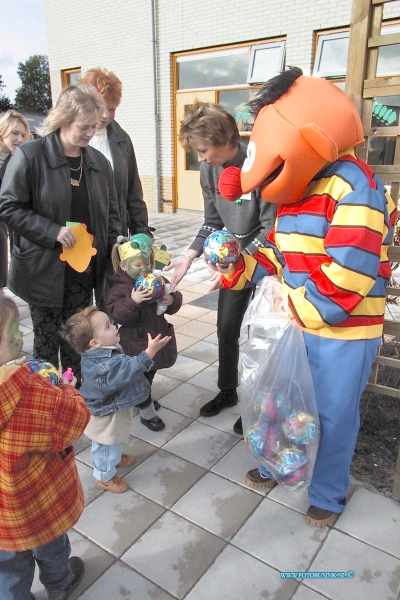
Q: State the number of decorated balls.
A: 7